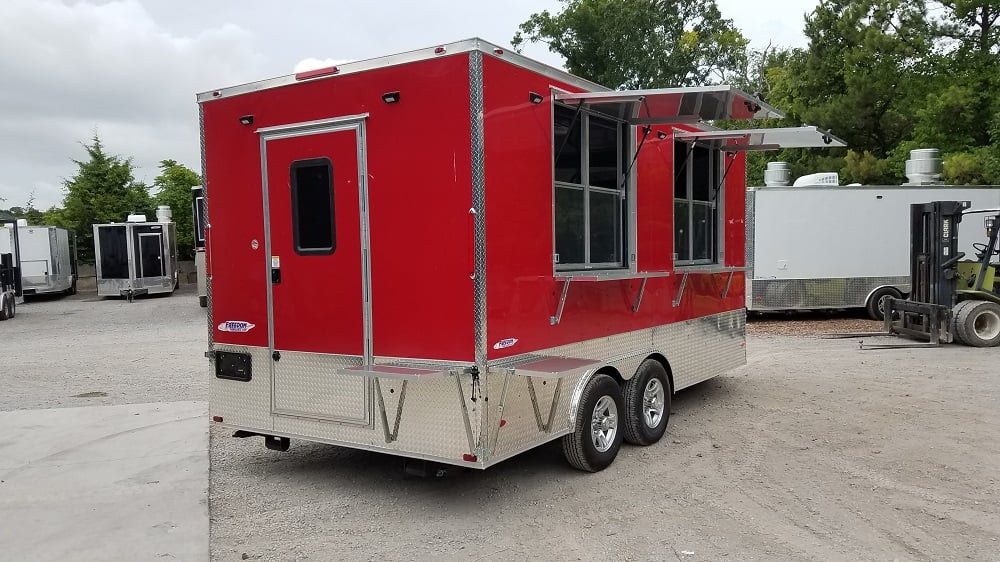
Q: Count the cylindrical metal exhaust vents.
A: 3